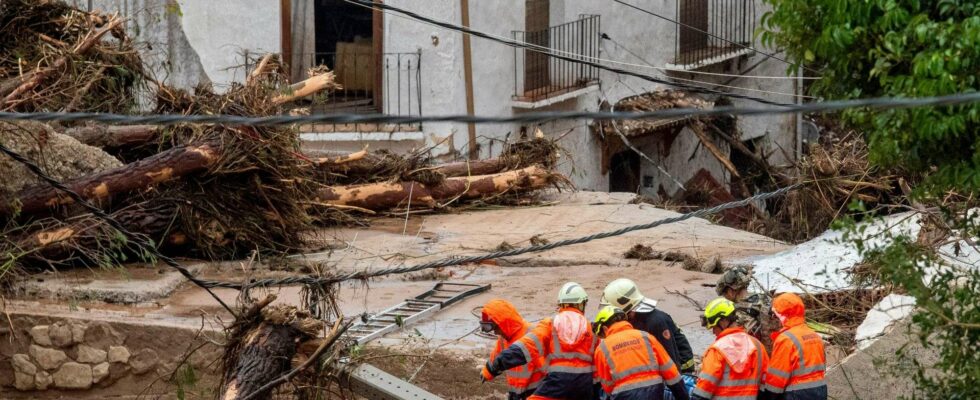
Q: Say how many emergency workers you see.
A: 7